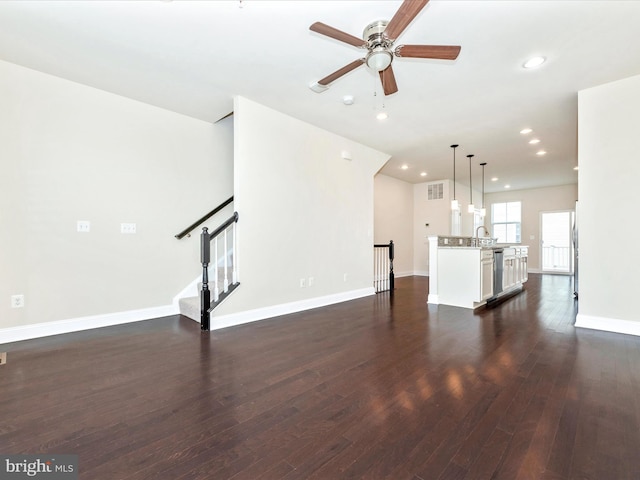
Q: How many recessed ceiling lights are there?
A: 10